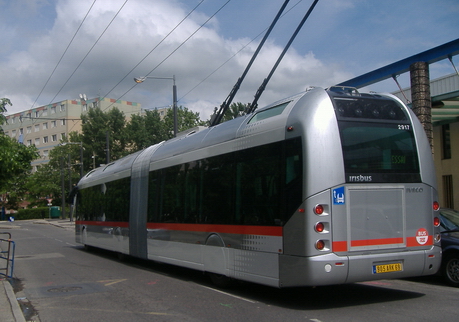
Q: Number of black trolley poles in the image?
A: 2